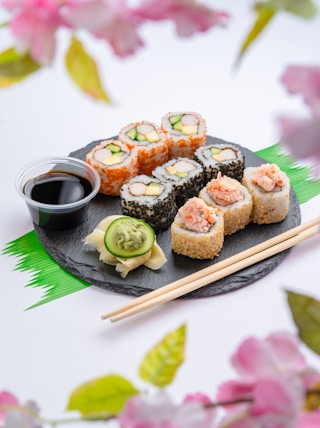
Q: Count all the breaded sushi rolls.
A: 3